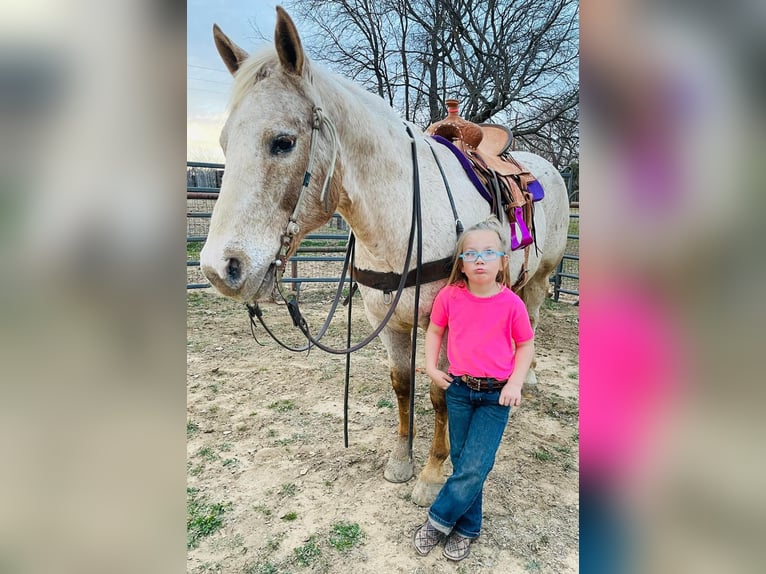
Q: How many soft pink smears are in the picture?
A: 1